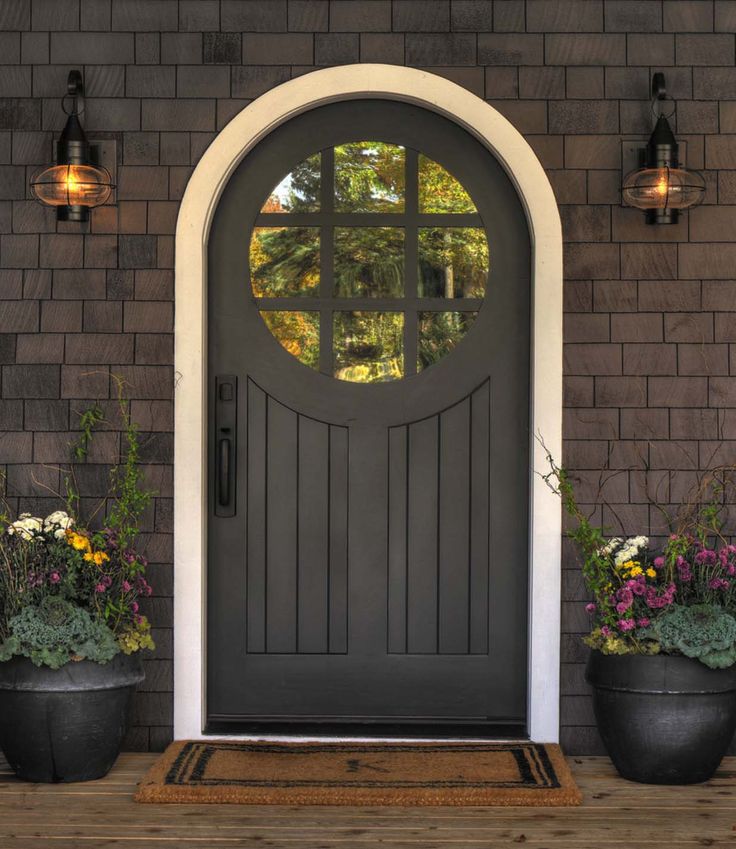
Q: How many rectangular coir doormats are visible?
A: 1